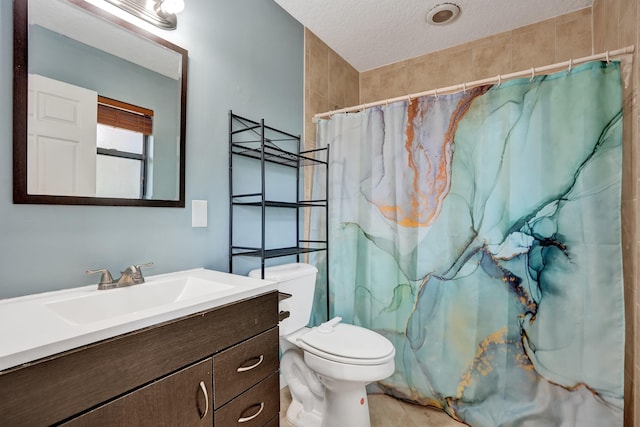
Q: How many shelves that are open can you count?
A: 3